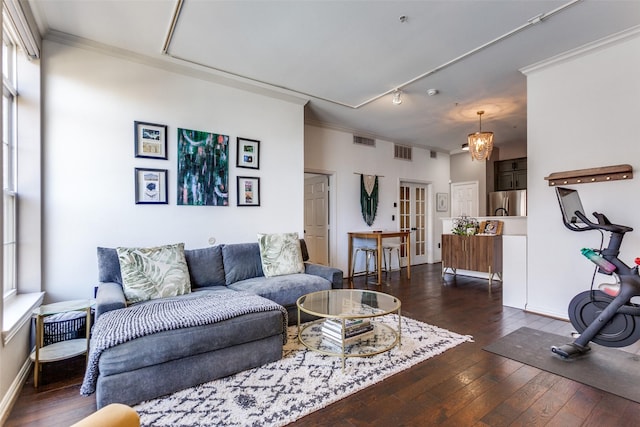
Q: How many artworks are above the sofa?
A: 5